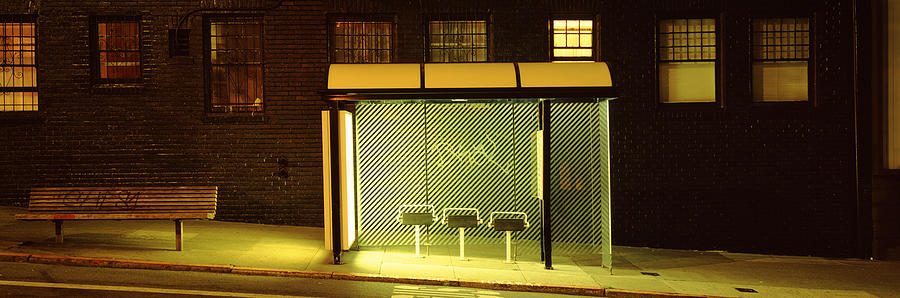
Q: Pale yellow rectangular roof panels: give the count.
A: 3